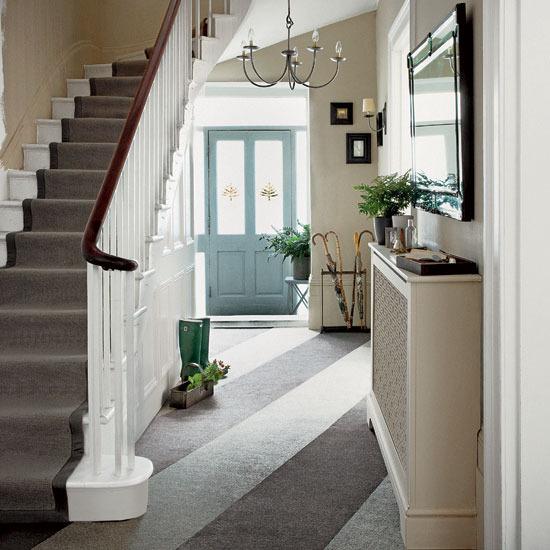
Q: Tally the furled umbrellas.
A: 2